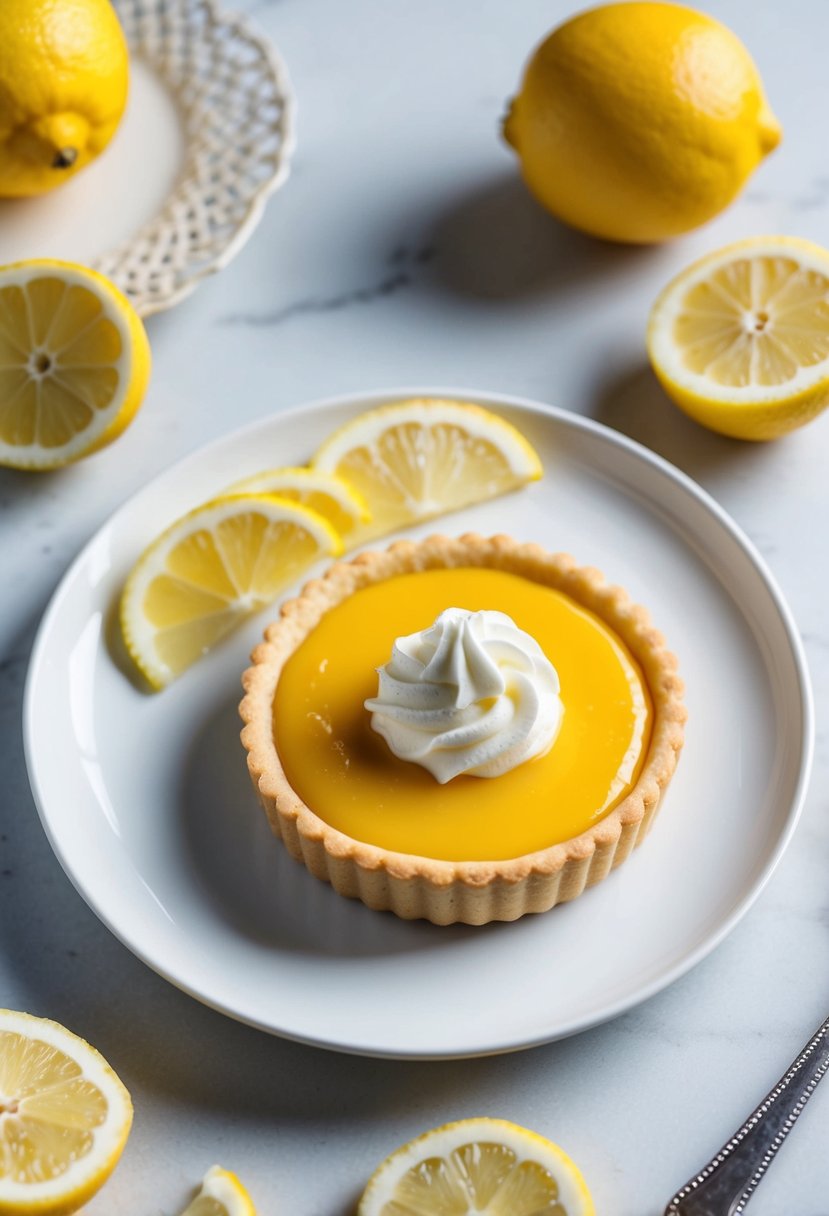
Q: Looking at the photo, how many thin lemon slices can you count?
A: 3